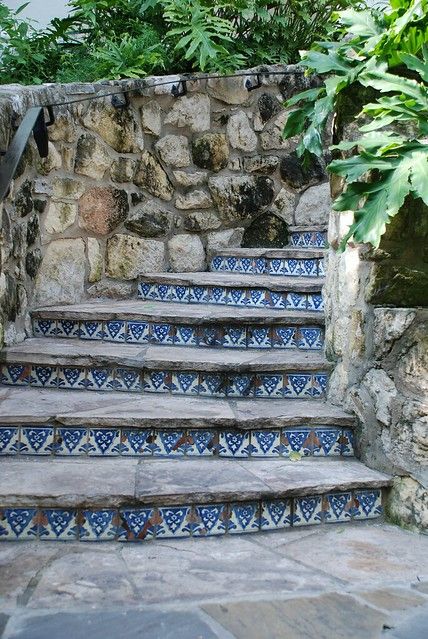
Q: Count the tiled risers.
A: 7